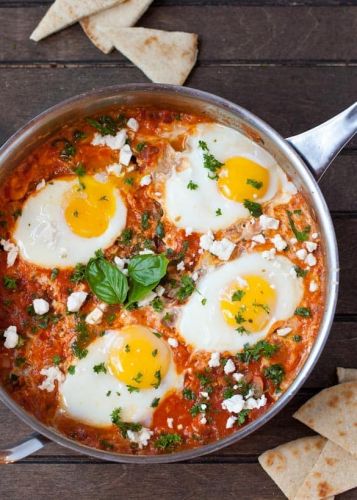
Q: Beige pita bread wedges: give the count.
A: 7